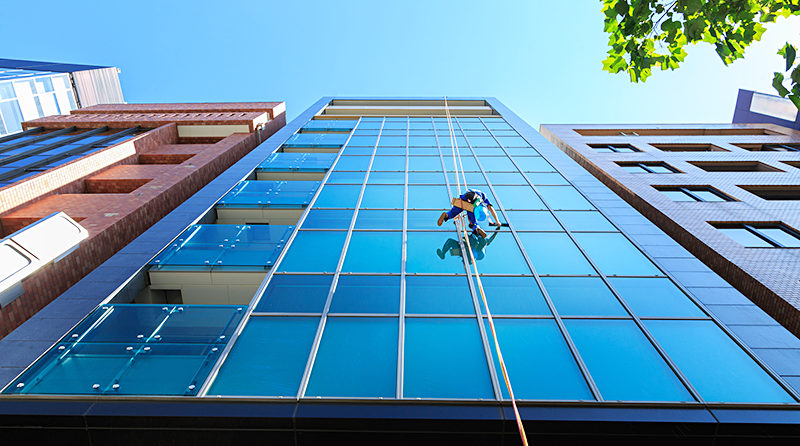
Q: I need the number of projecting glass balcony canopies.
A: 6